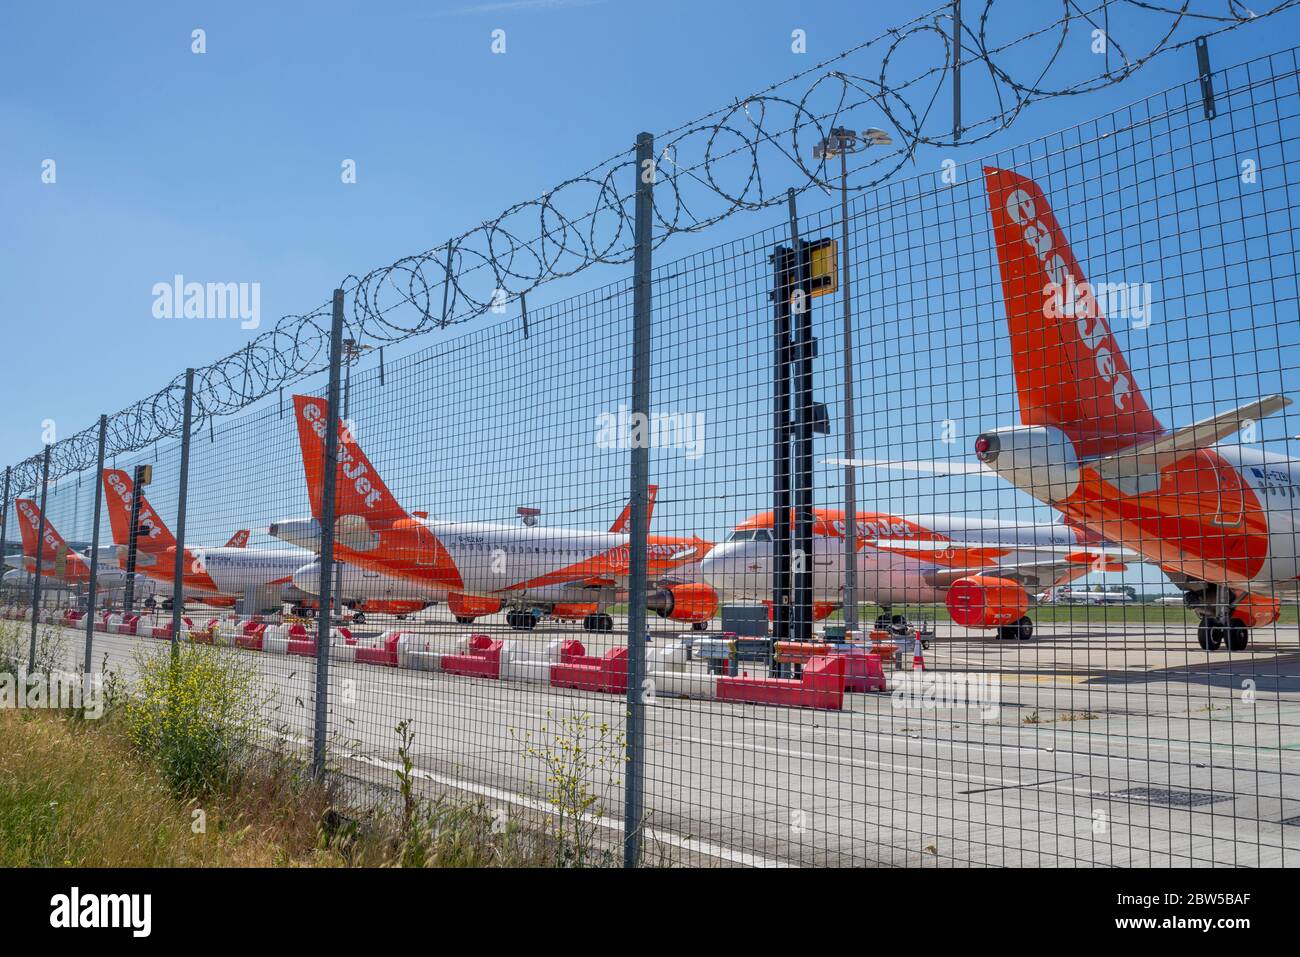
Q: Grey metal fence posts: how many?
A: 6